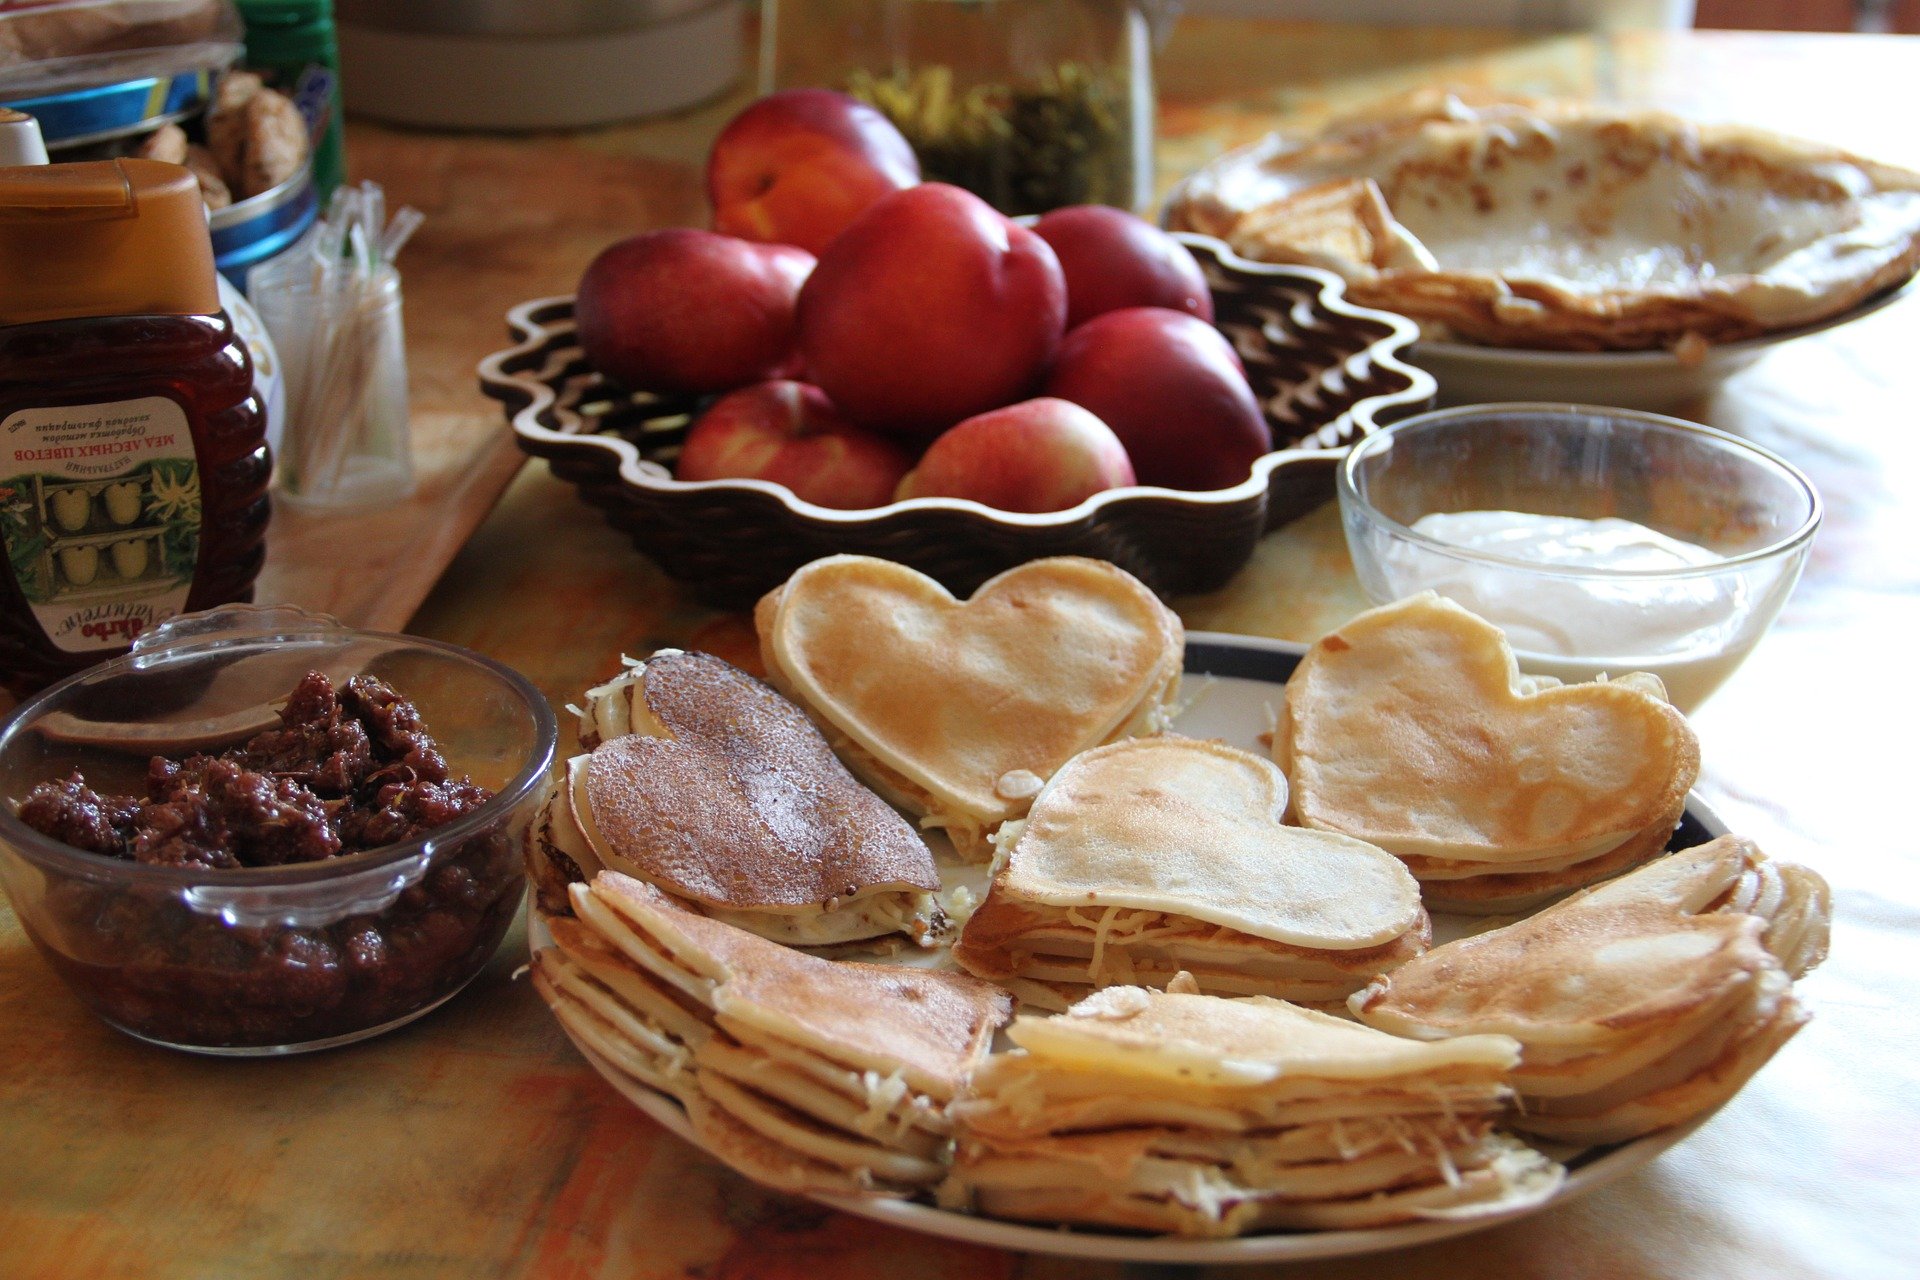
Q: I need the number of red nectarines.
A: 7